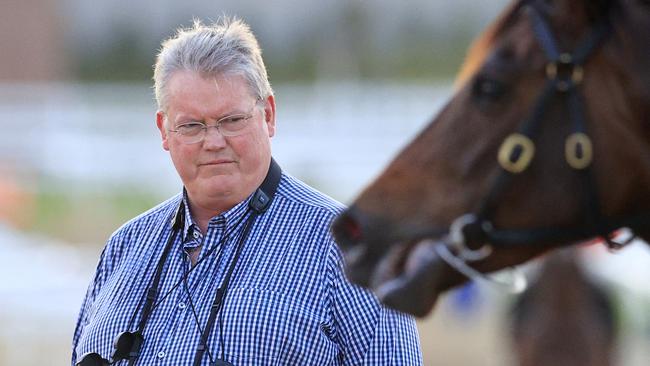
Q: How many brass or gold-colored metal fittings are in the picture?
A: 3